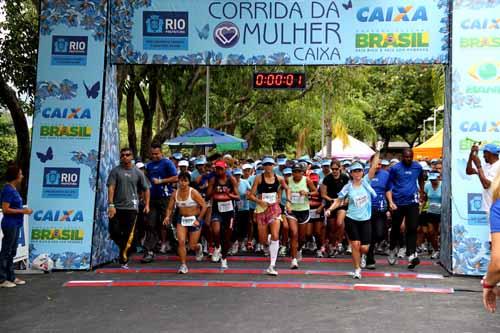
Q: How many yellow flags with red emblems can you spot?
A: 0